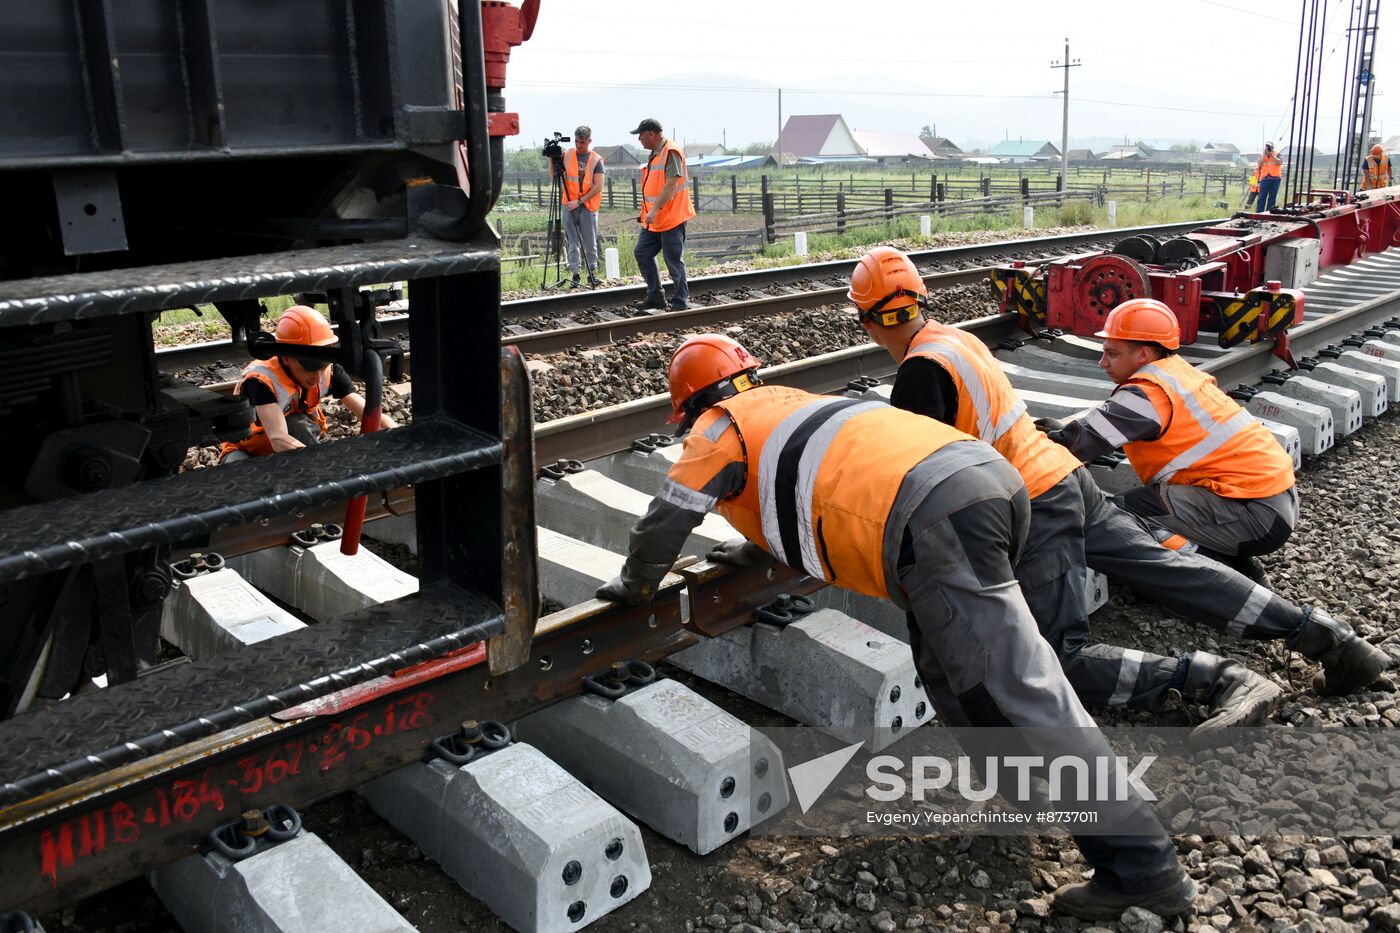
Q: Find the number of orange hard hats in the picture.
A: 5